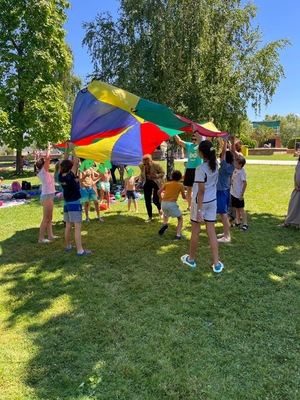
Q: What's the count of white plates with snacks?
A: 0